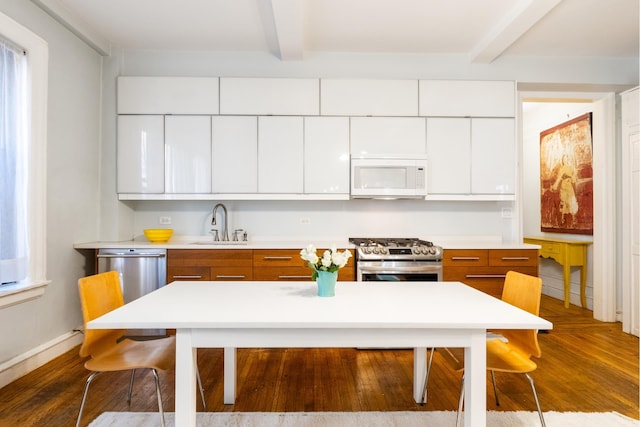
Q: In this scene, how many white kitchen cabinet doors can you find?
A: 12